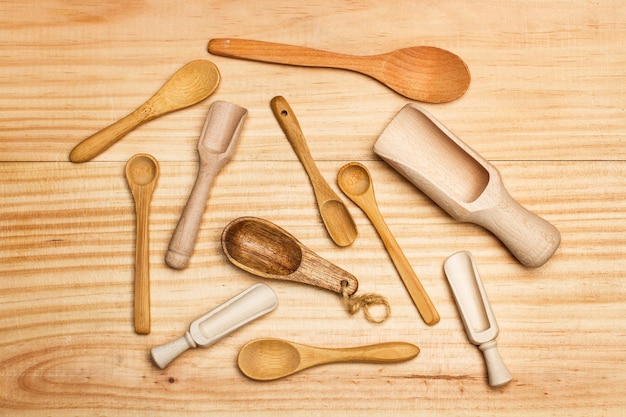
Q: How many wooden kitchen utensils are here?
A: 11